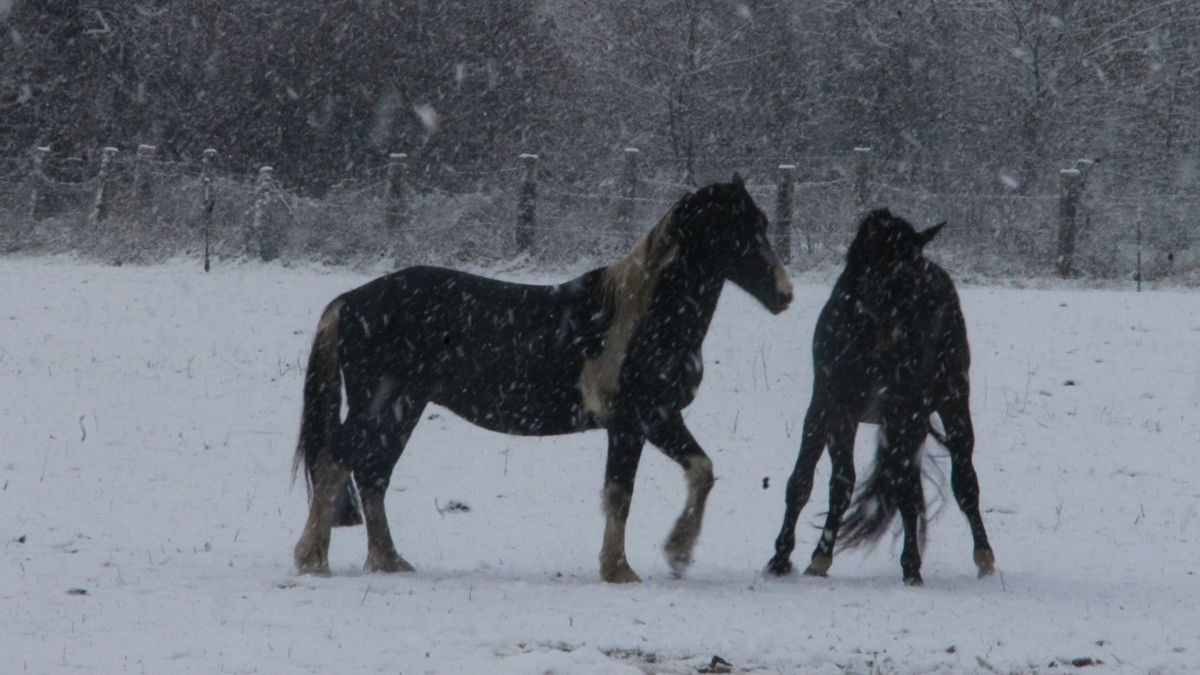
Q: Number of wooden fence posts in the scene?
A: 12